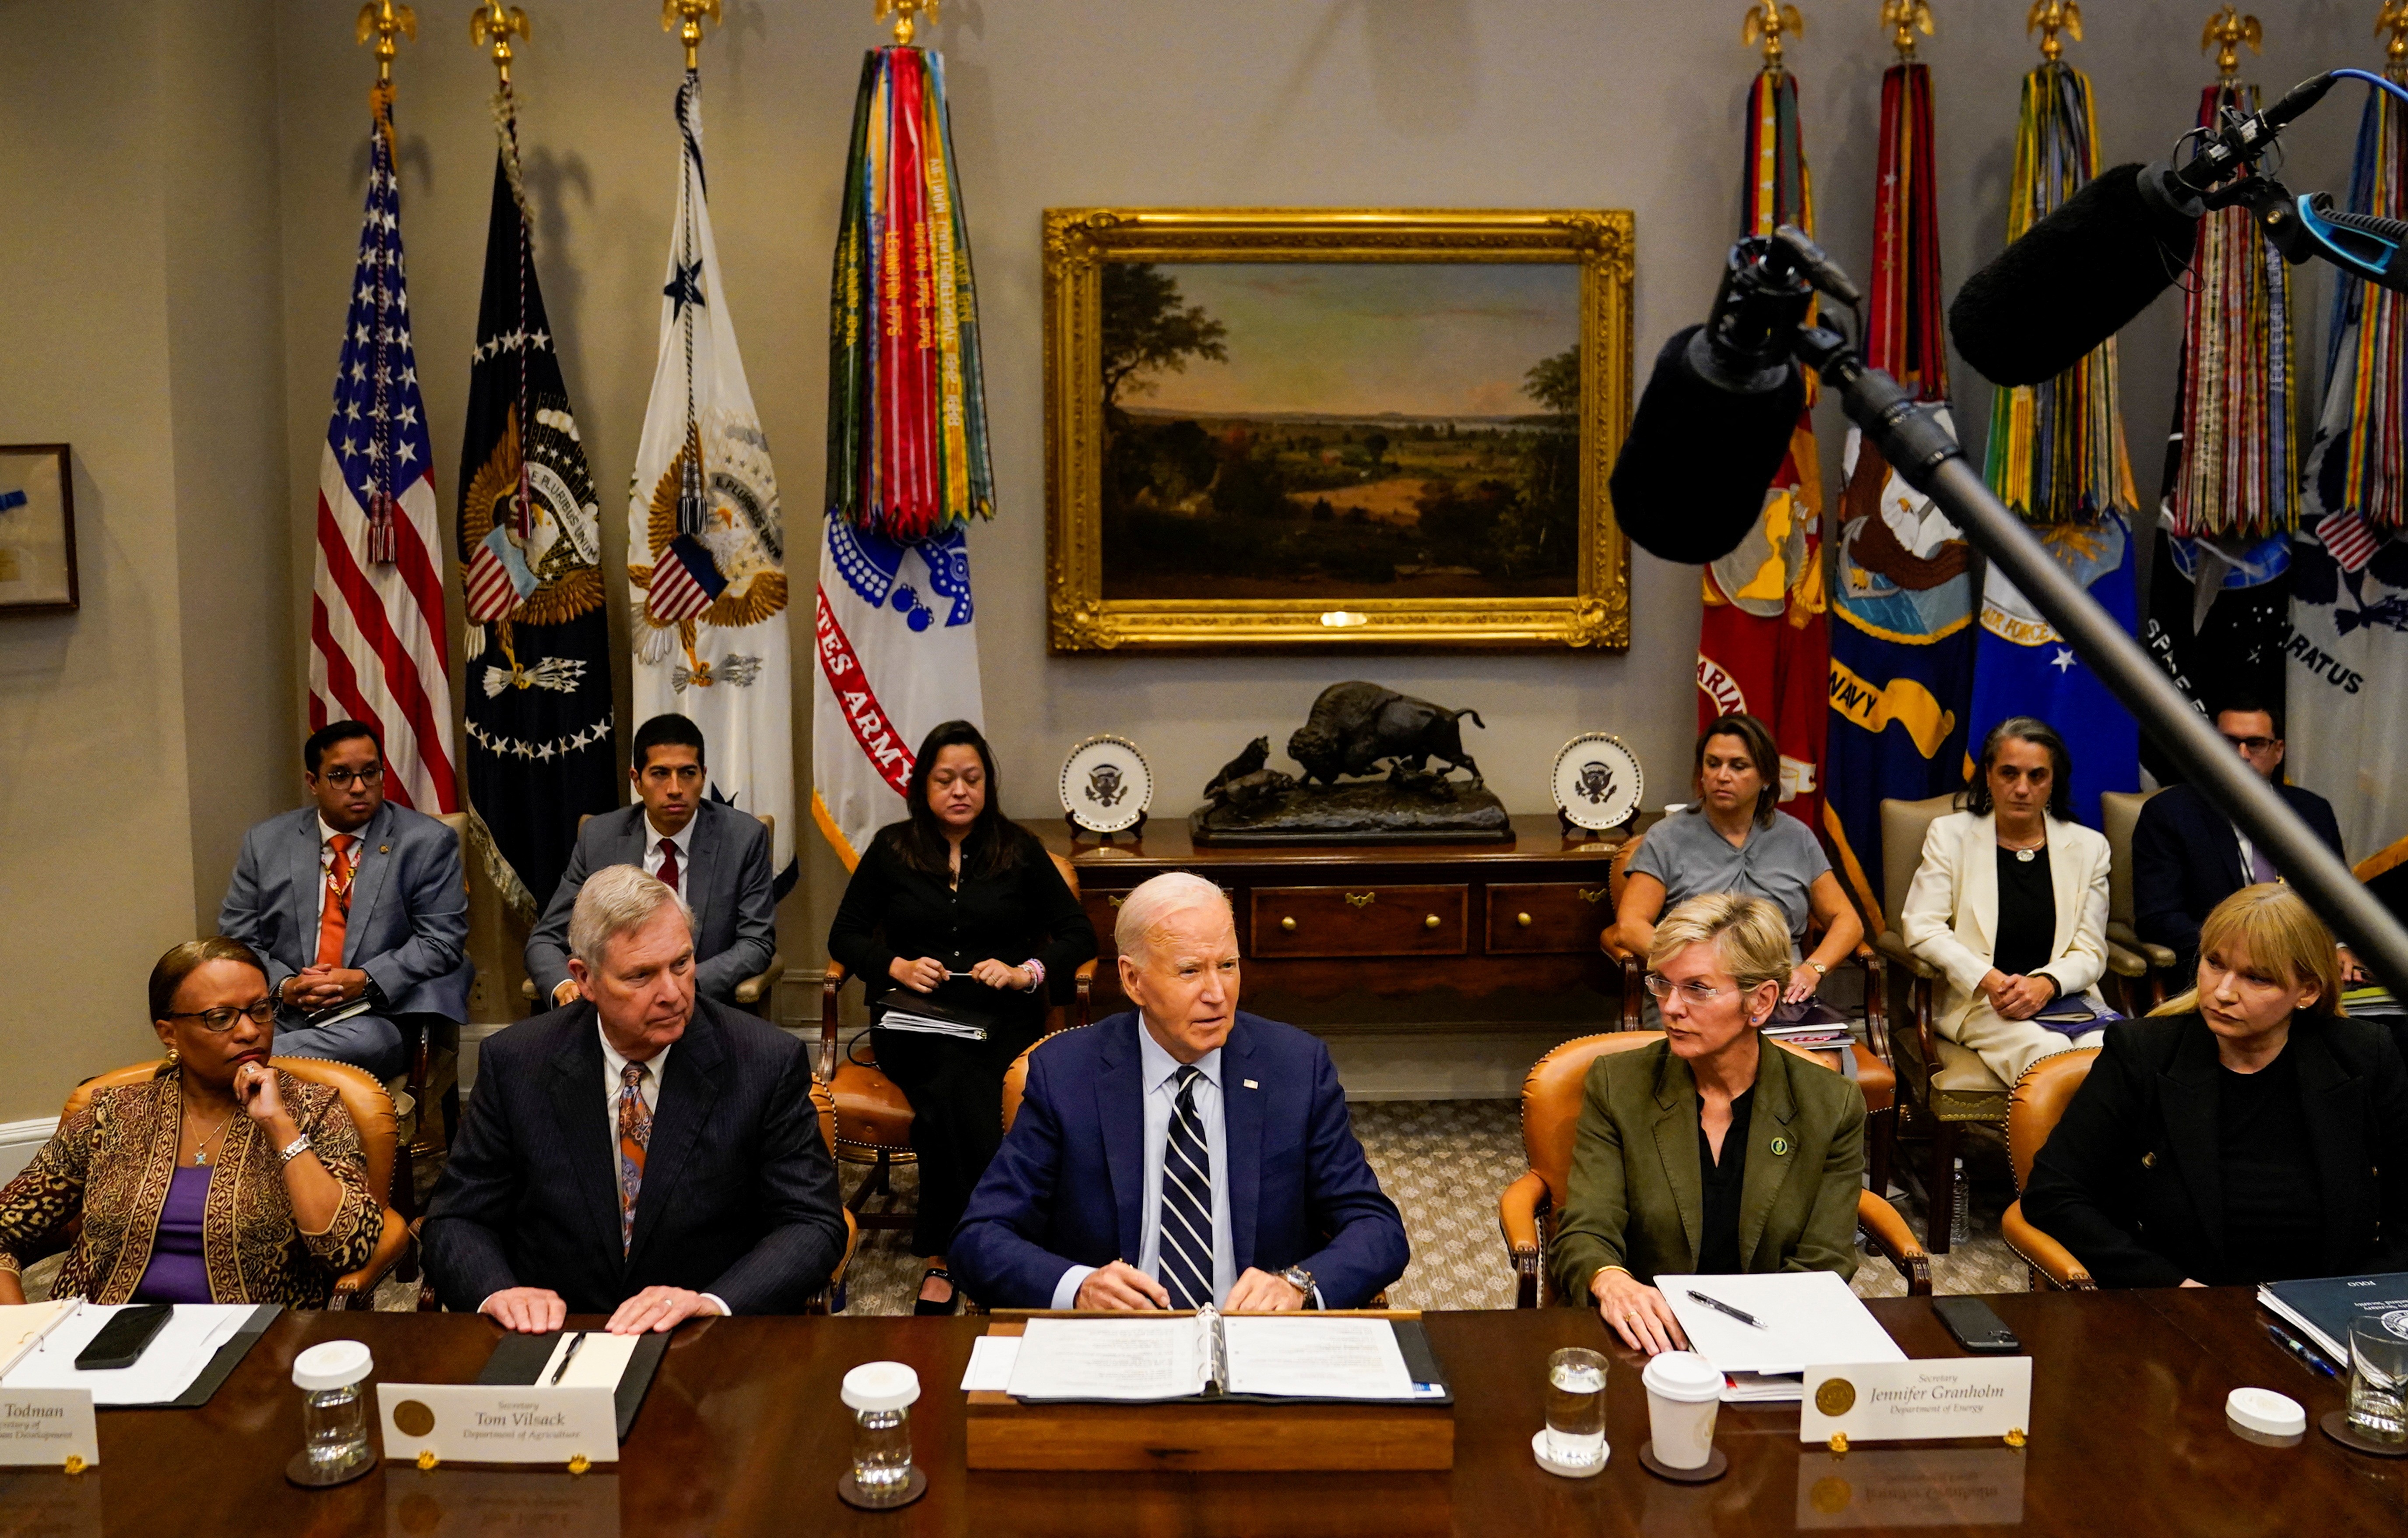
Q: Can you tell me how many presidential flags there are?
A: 1